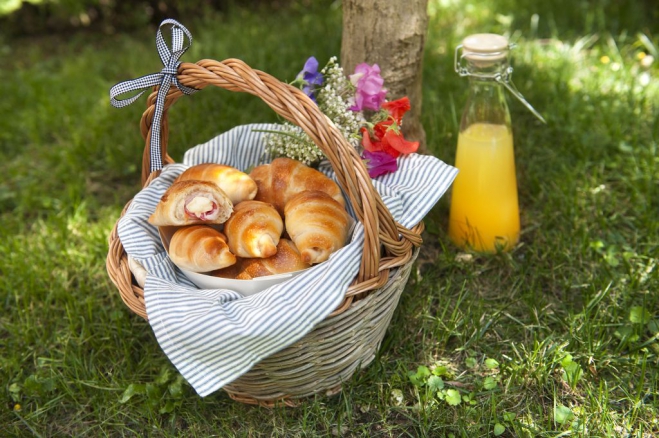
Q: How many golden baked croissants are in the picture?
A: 7